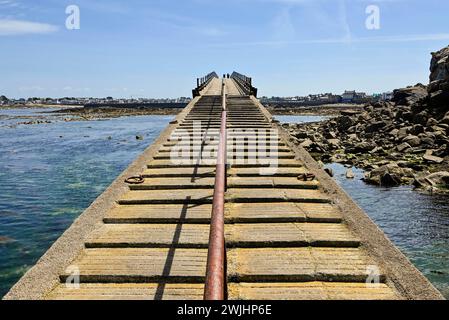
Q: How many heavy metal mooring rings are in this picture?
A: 2